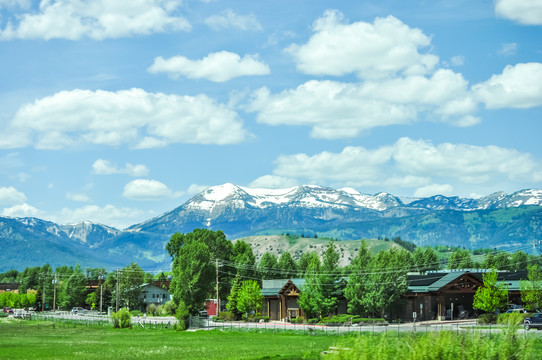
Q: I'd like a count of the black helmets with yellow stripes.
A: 0